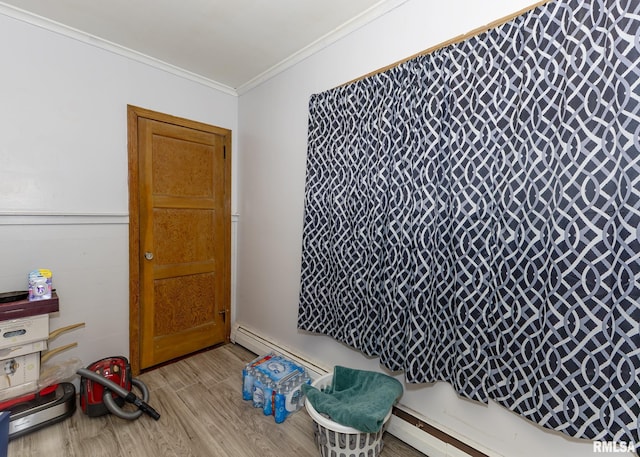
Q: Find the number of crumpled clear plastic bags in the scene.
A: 1